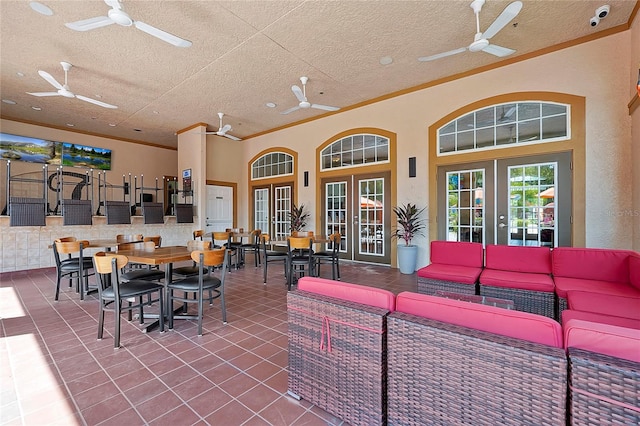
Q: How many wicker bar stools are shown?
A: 5